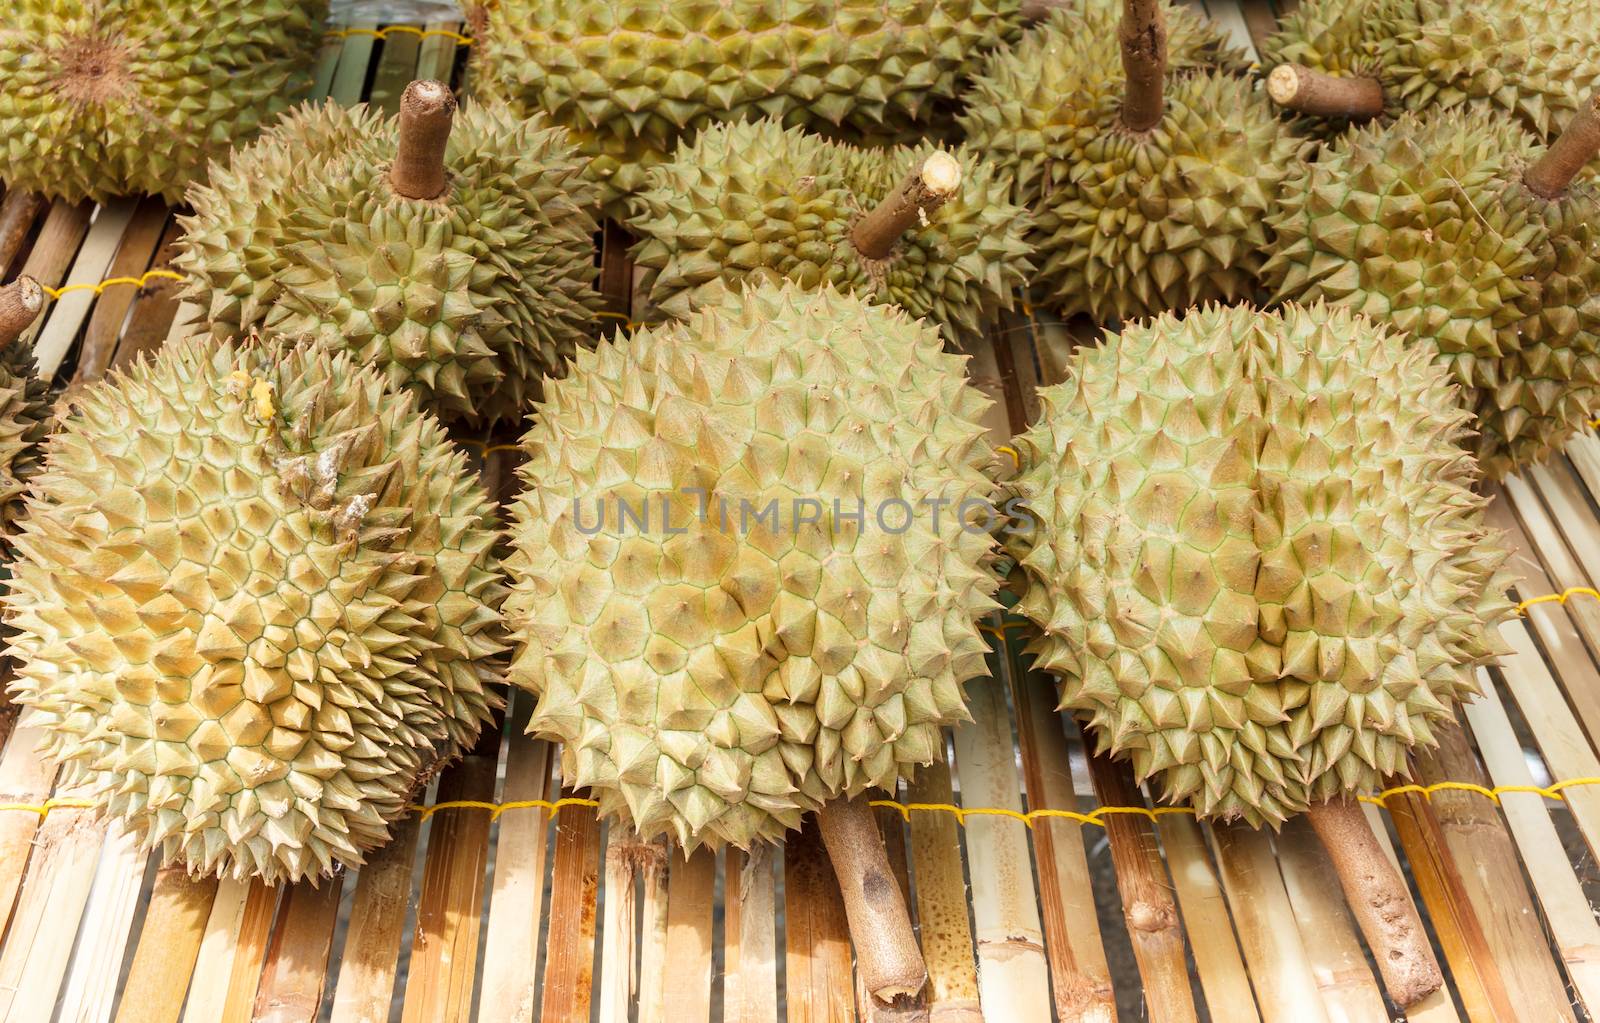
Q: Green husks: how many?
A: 11